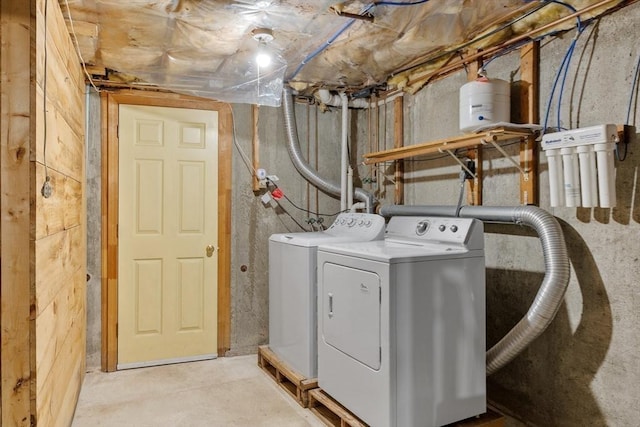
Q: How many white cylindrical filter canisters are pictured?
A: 4